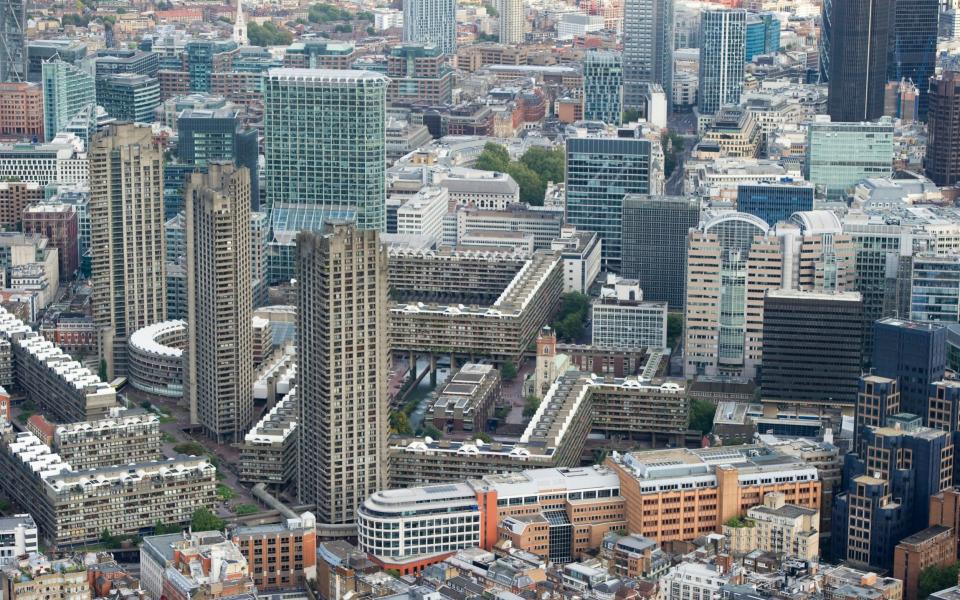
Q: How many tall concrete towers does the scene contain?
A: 3